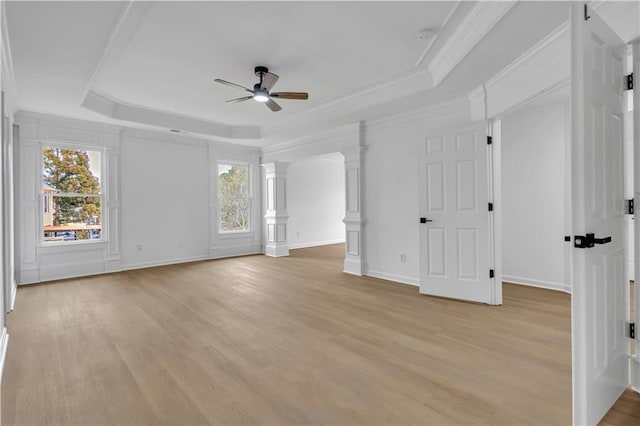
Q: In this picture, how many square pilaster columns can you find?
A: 2